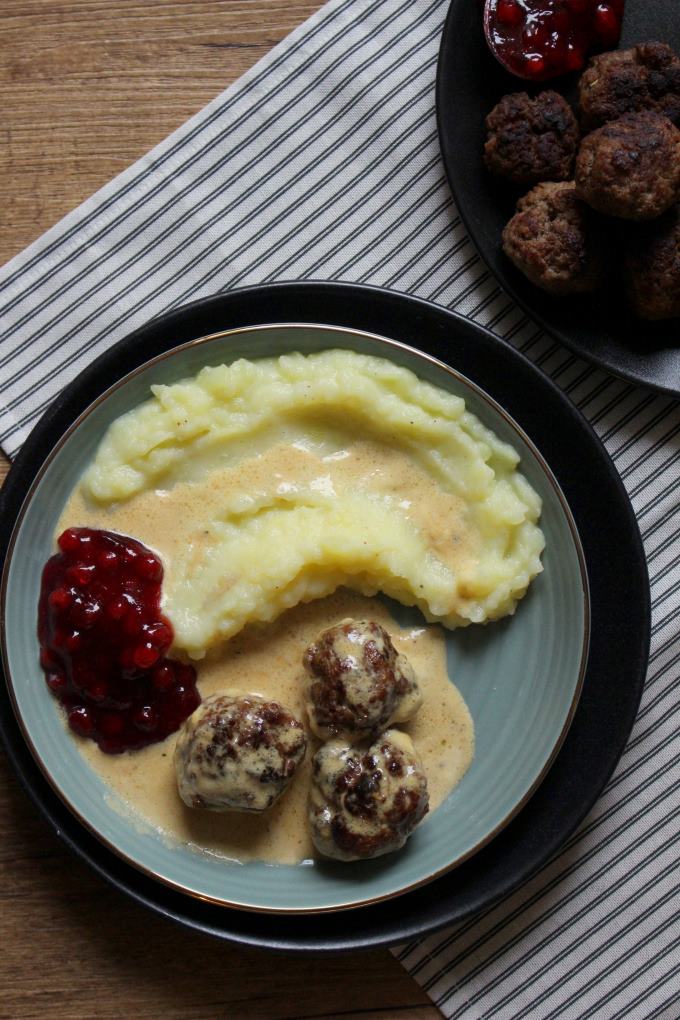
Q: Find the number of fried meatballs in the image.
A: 8